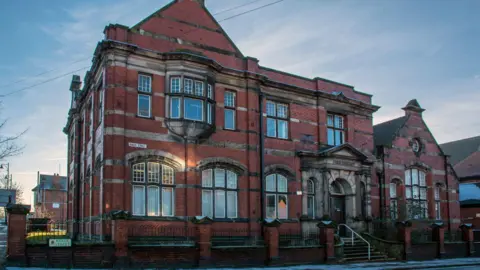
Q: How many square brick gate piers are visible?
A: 8